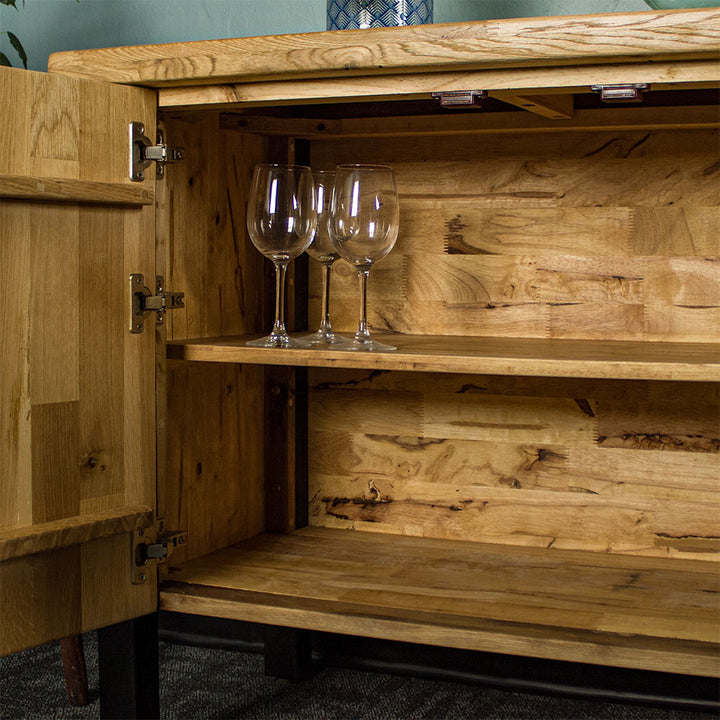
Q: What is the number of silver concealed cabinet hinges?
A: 3